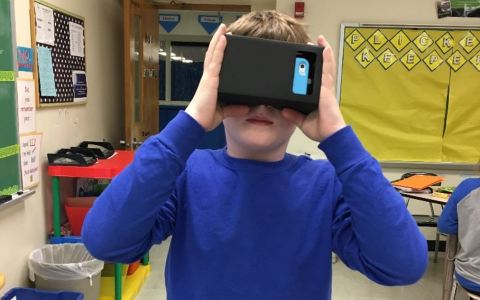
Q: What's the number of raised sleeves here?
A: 2